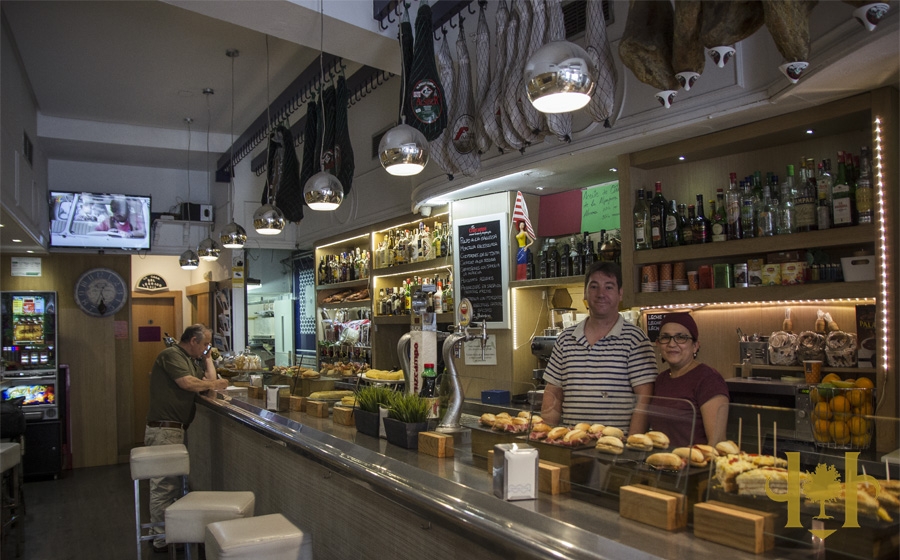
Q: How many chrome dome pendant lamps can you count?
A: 7